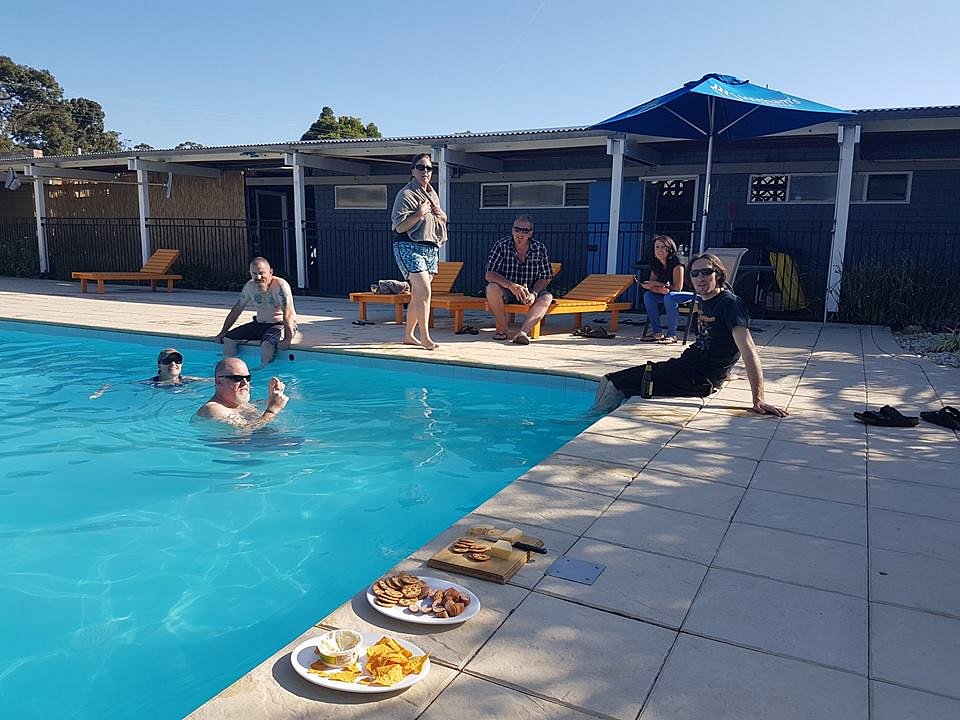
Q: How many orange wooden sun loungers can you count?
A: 4